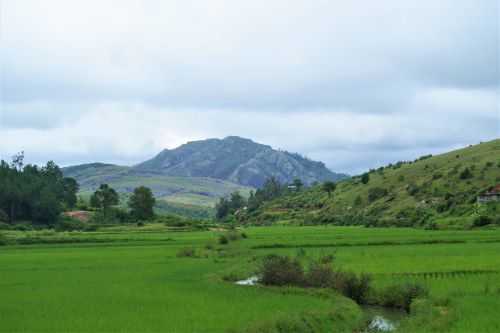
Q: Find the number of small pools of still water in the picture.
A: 2